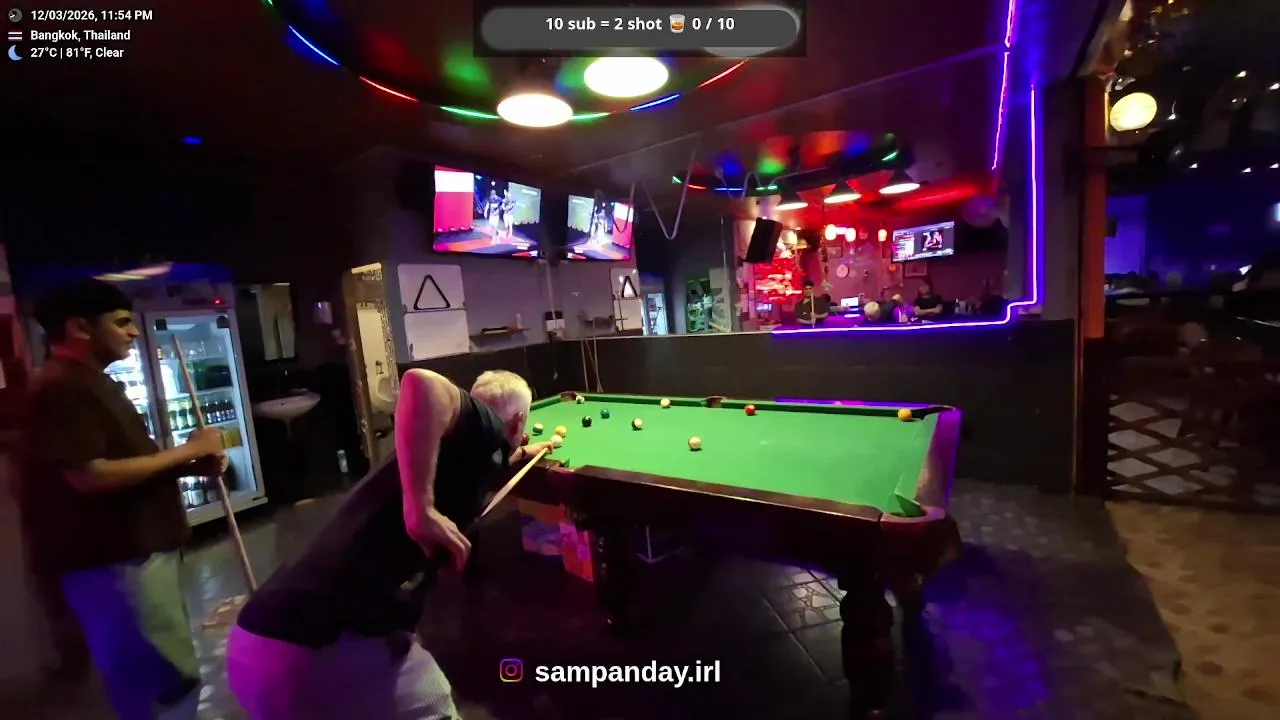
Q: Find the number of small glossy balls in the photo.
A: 12